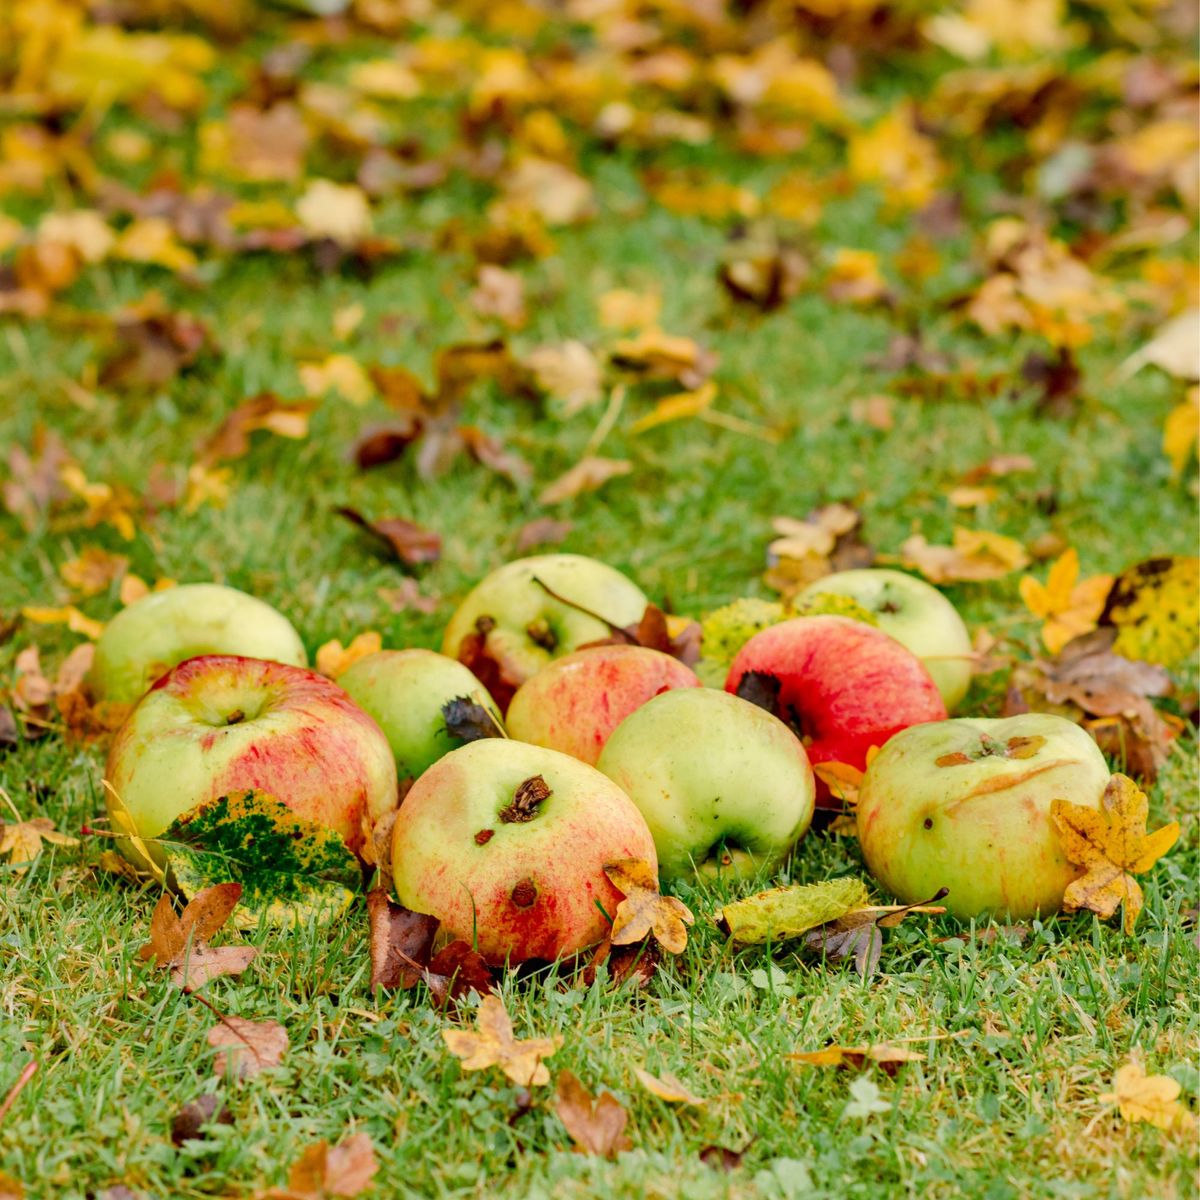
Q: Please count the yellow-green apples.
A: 6